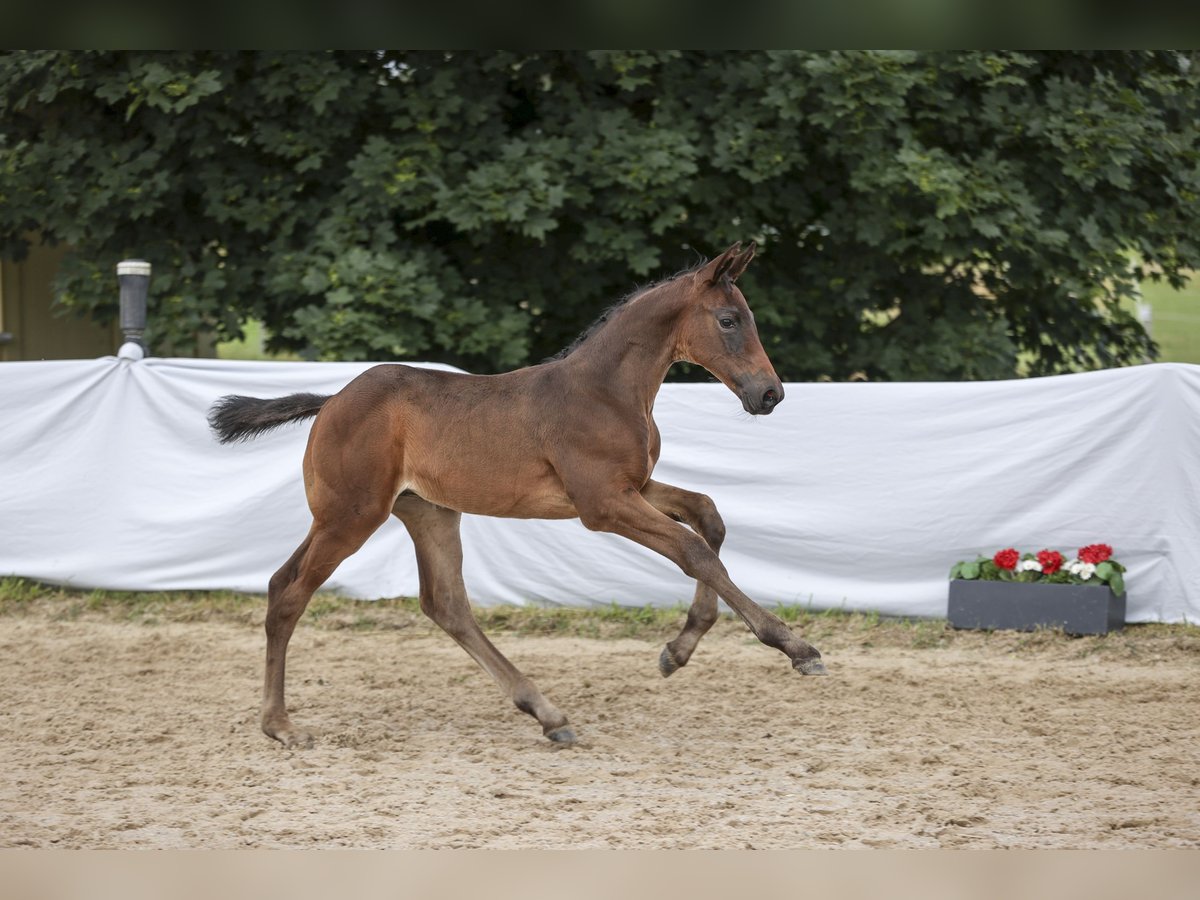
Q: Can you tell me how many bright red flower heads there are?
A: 3